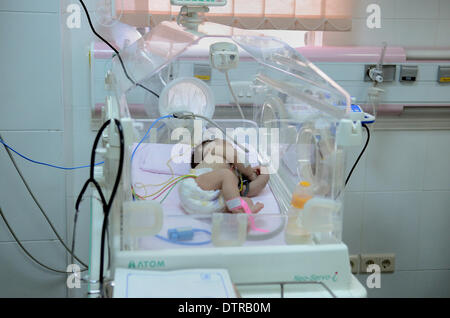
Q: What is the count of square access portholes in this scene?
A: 3